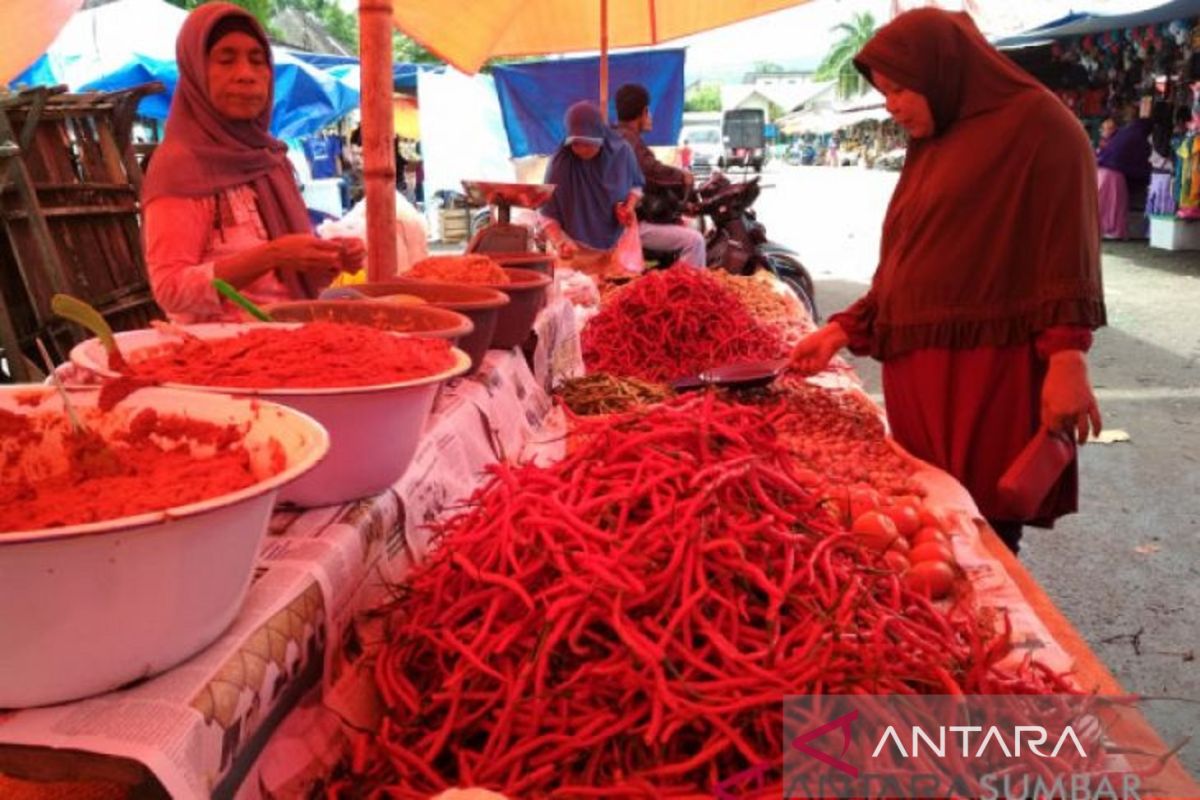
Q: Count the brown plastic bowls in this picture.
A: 4